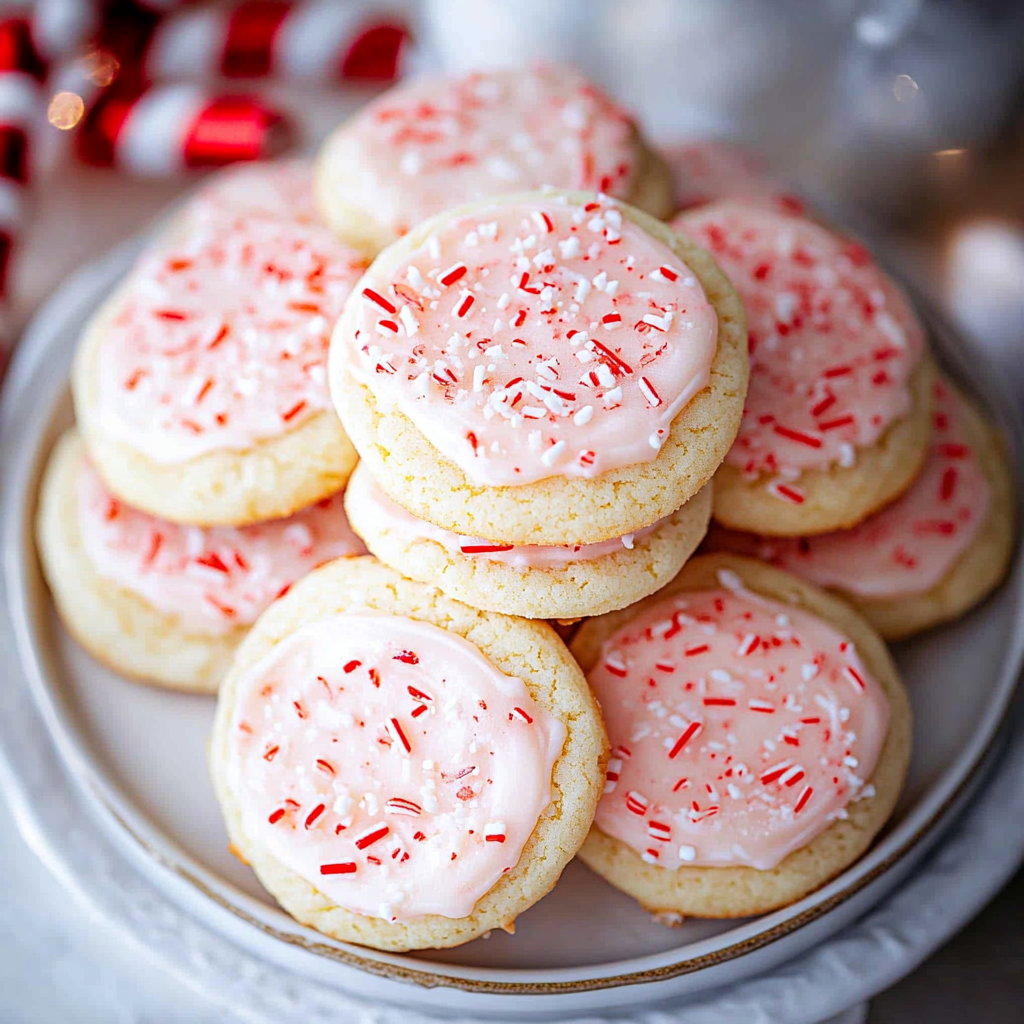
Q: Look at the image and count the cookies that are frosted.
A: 11